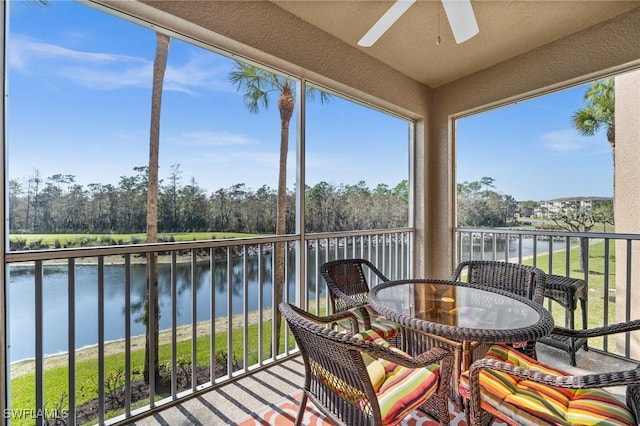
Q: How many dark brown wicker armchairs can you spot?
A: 4